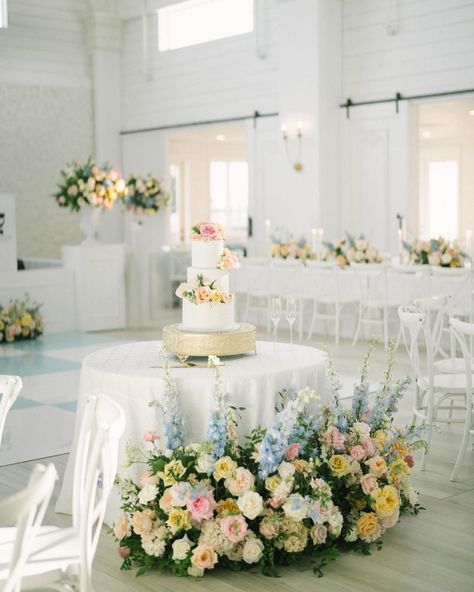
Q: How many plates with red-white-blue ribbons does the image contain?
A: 0